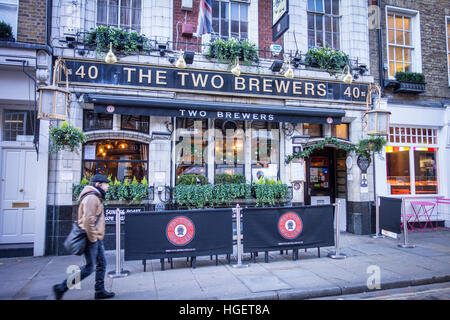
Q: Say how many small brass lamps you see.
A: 5